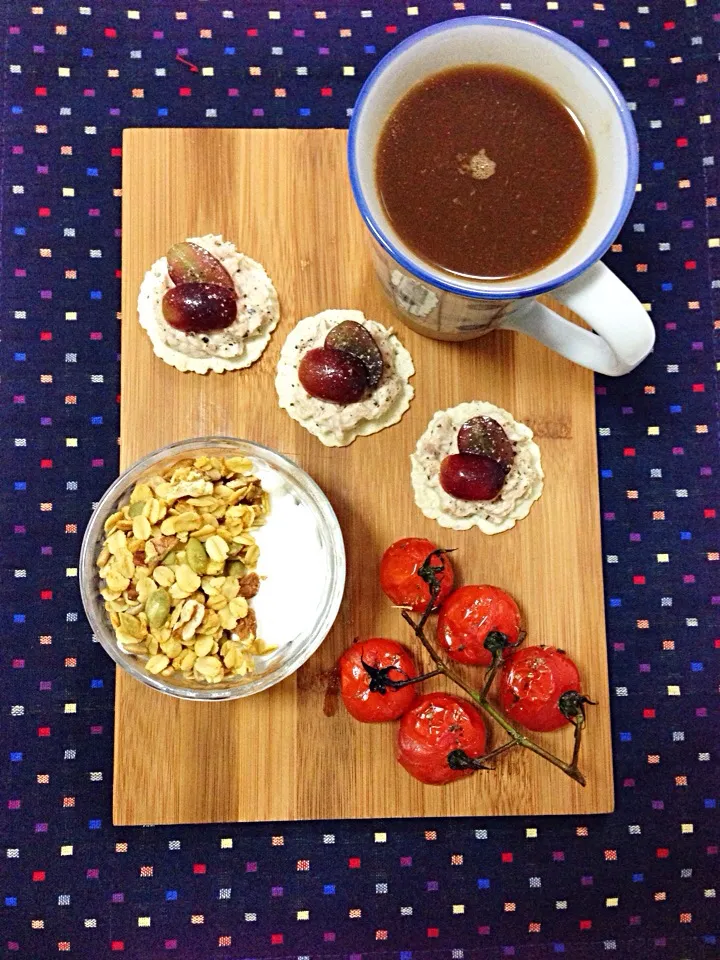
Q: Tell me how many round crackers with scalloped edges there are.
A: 3